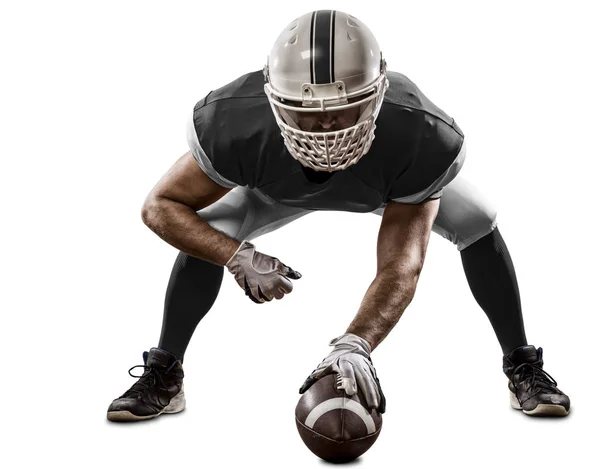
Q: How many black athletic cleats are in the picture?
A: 2